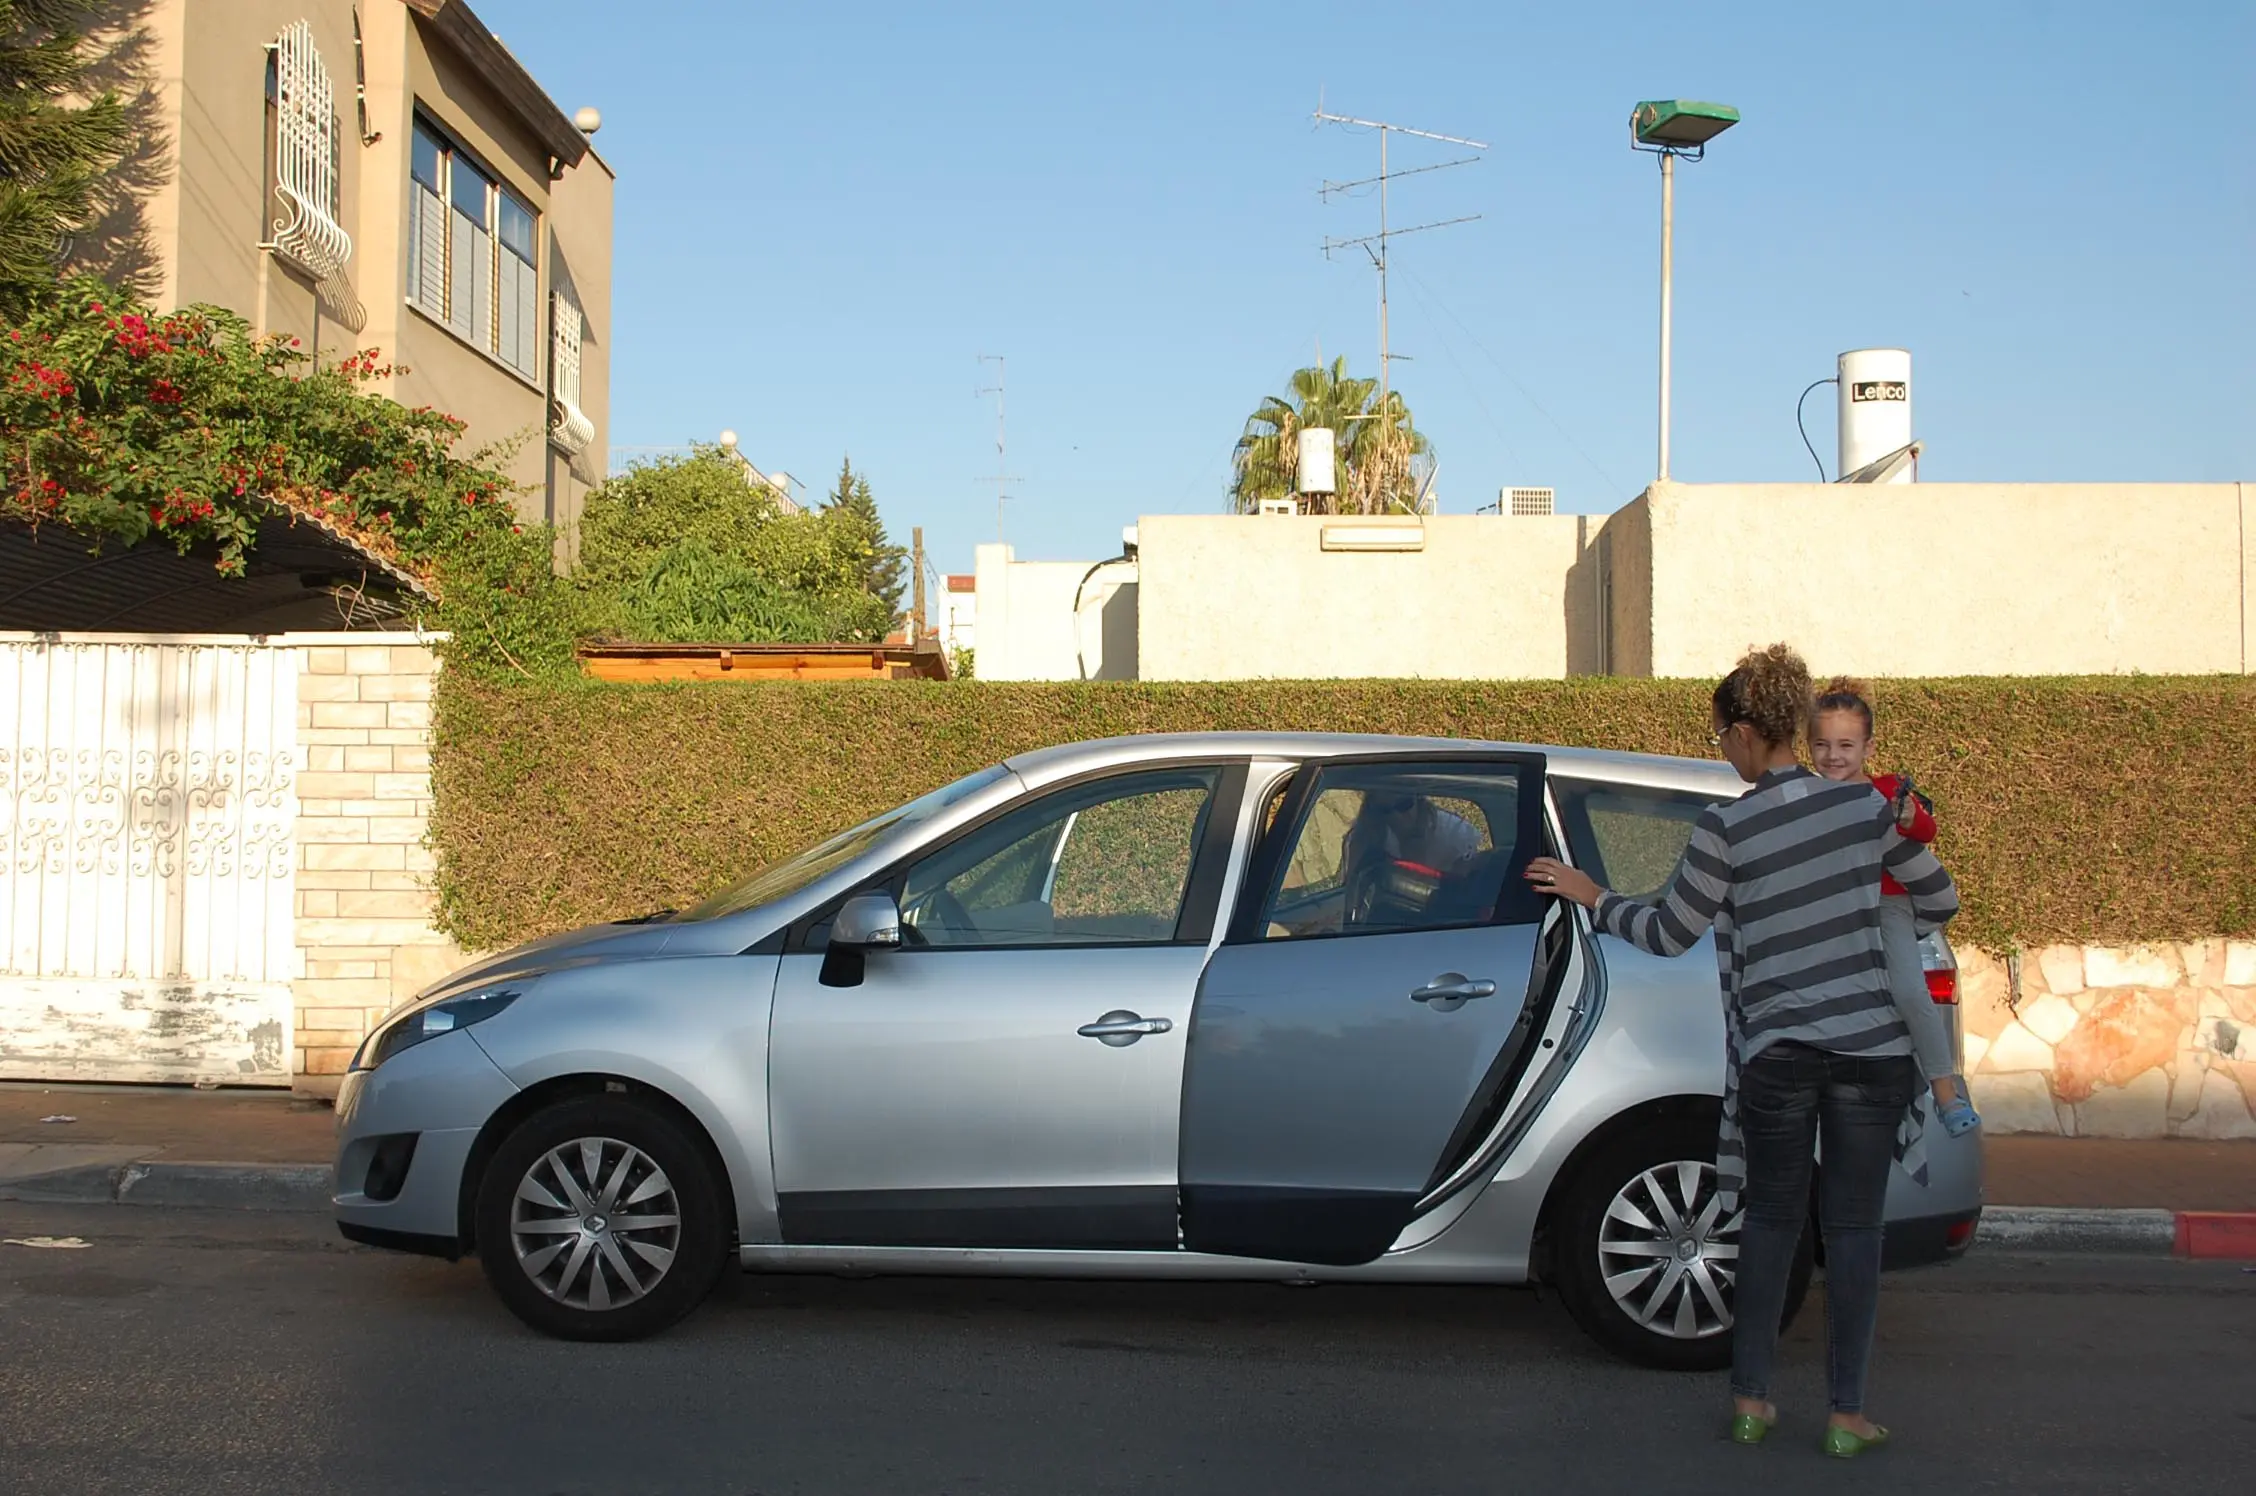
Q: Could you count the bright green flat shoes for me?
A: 2